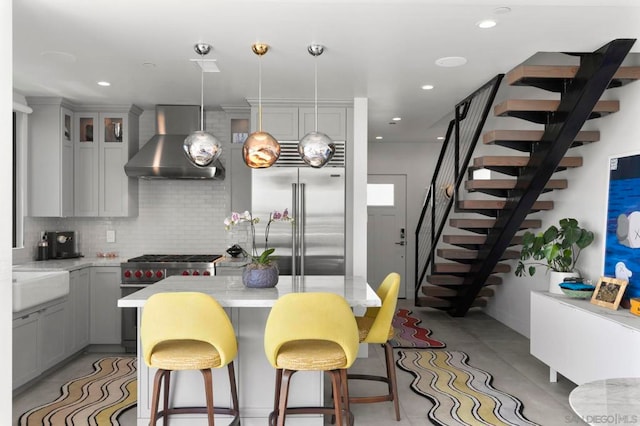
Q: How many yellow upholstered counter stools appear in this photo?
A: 3